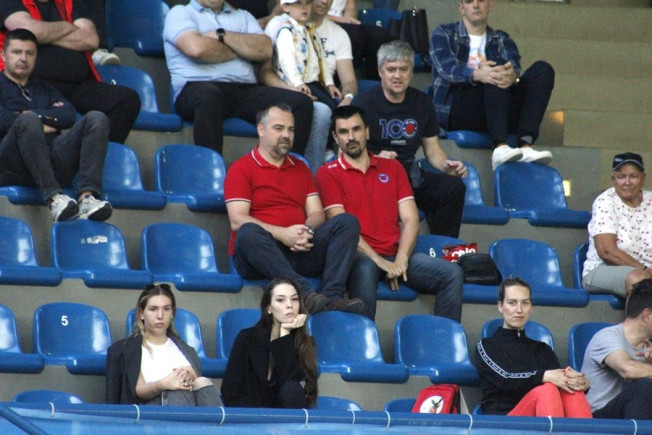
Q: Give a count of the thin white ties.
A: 9